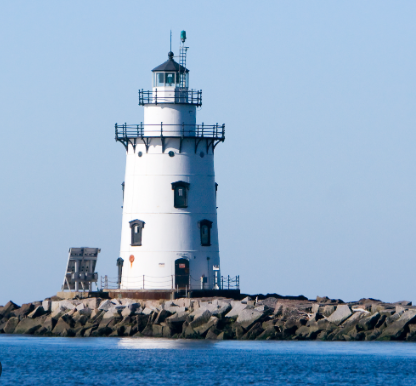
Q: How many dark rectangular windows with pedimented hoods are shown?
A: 3